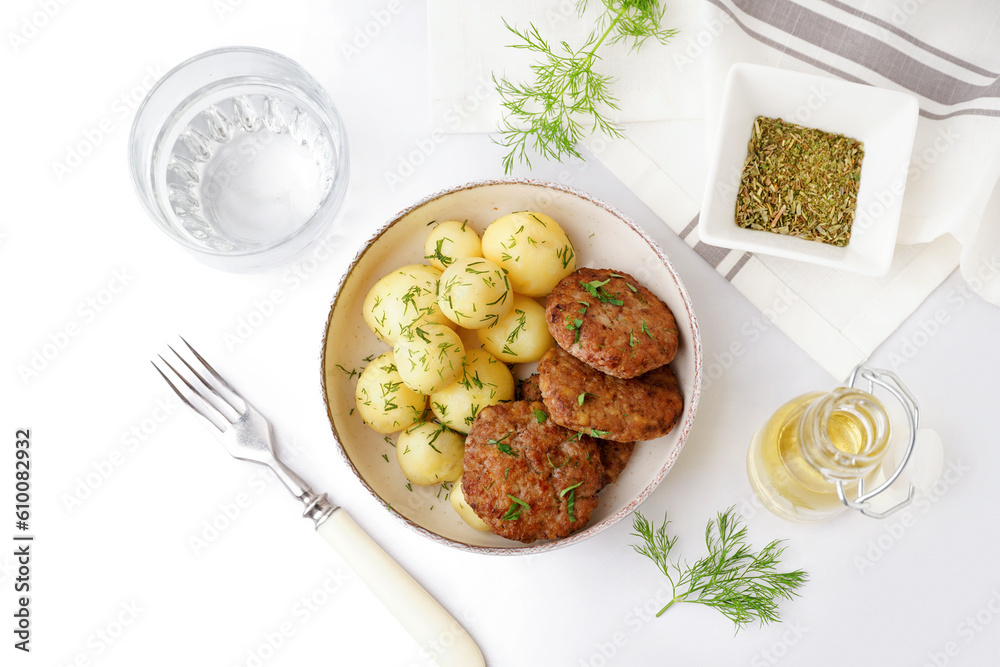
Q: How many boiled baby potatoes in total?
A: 10